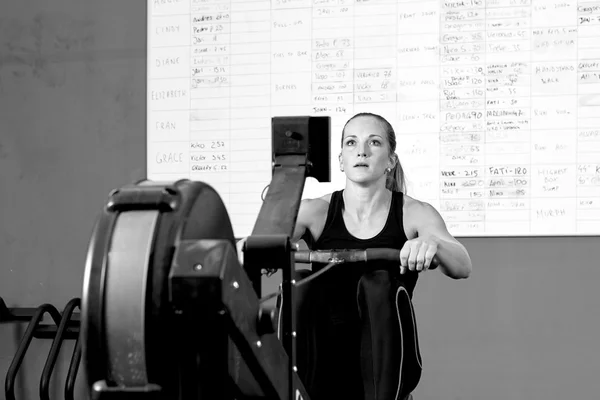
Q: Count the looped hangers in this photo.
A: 3